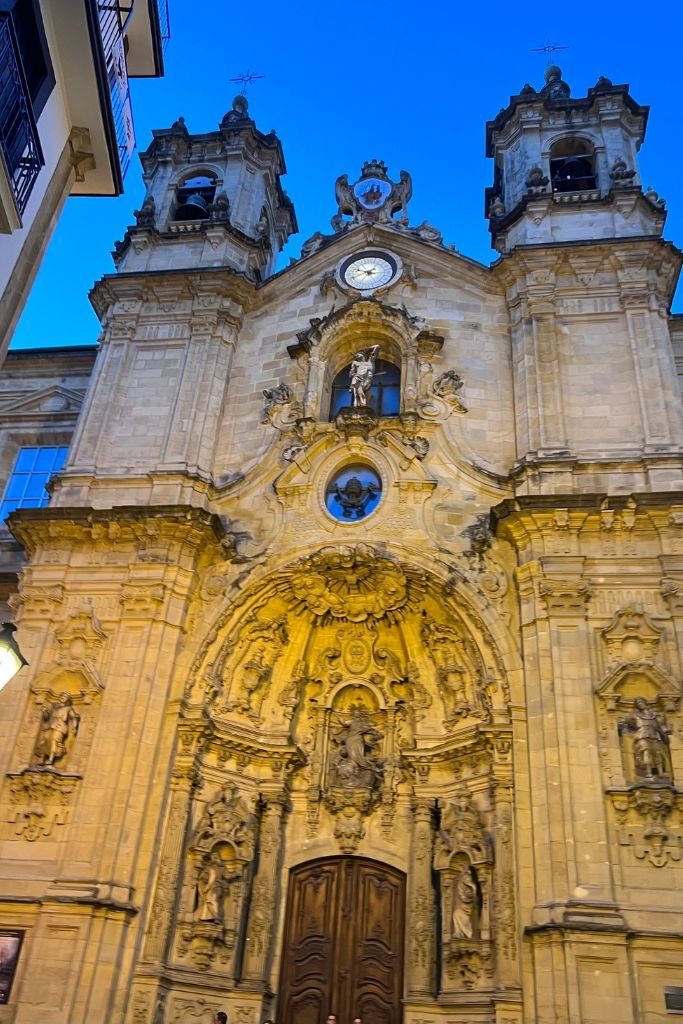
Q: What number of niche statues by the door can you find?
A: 2